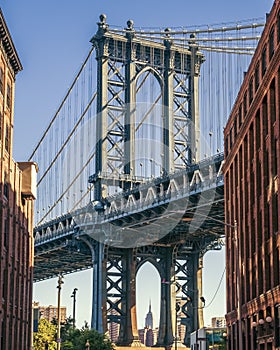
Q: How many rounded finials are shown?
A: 4